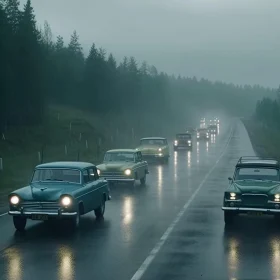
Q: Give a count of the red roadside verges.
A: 0